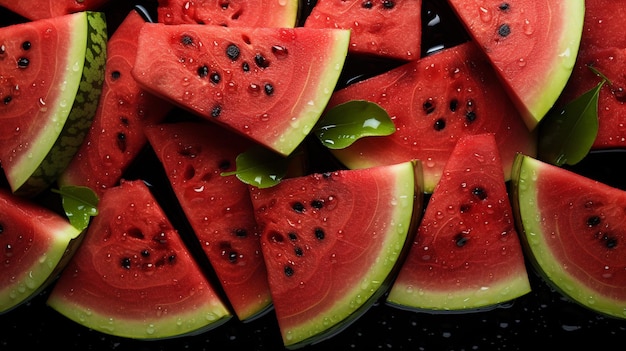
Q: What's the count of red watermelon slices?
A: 15